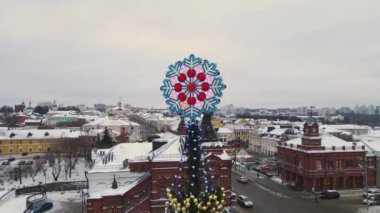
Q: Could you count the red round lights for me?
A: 9